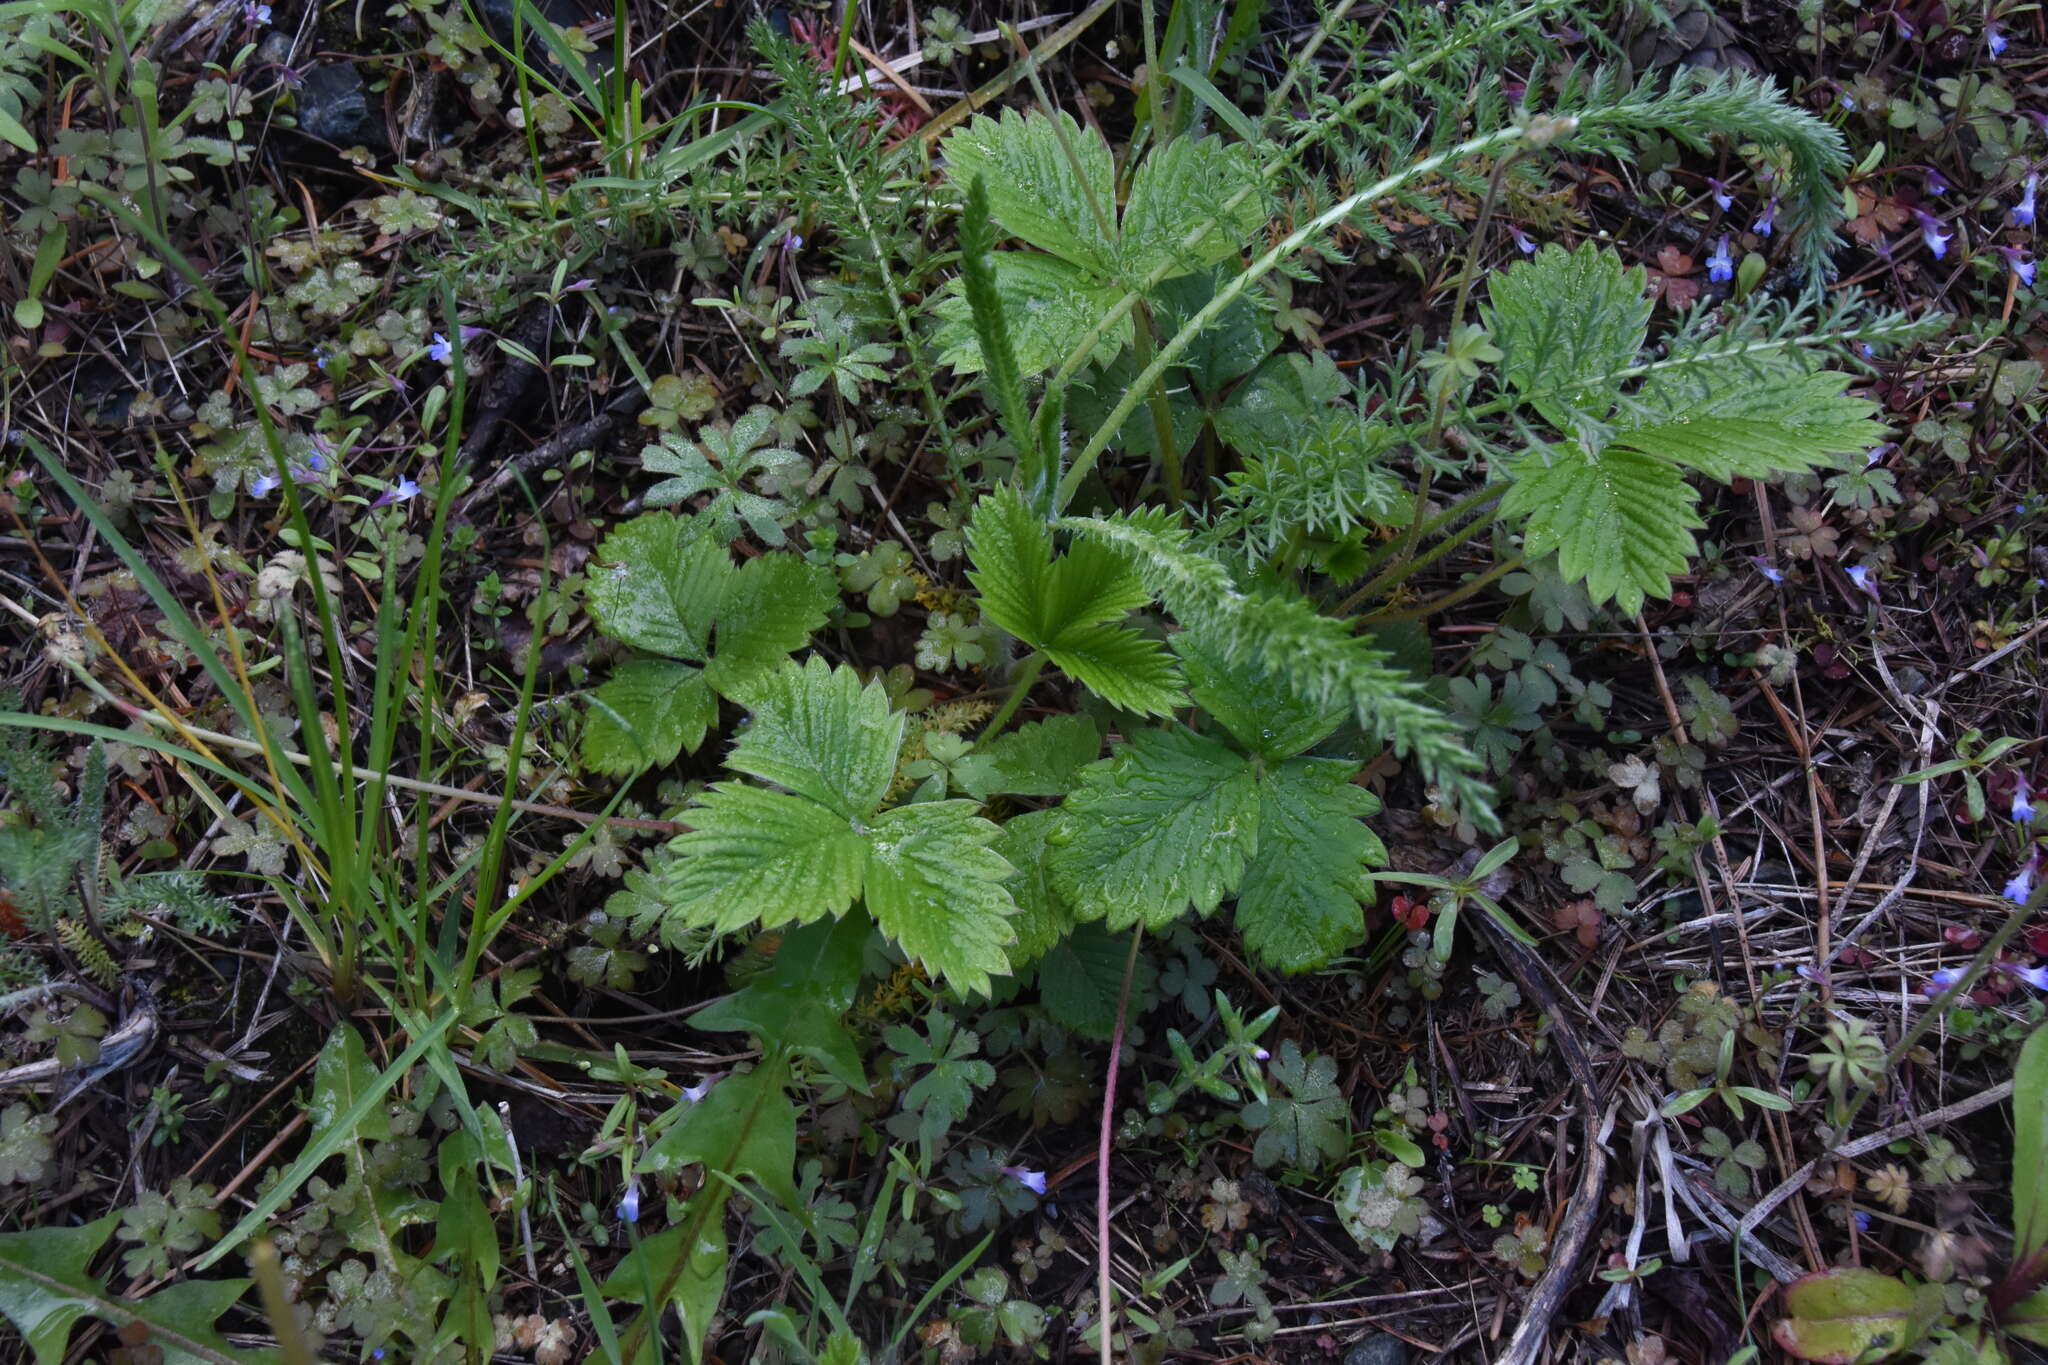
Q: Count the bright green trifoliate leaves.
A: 6